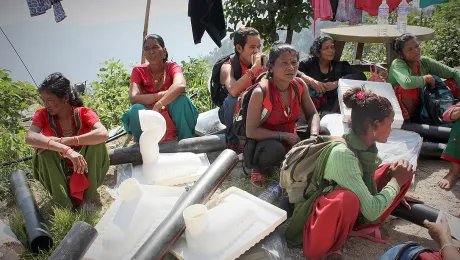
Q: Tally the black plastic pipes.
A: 7